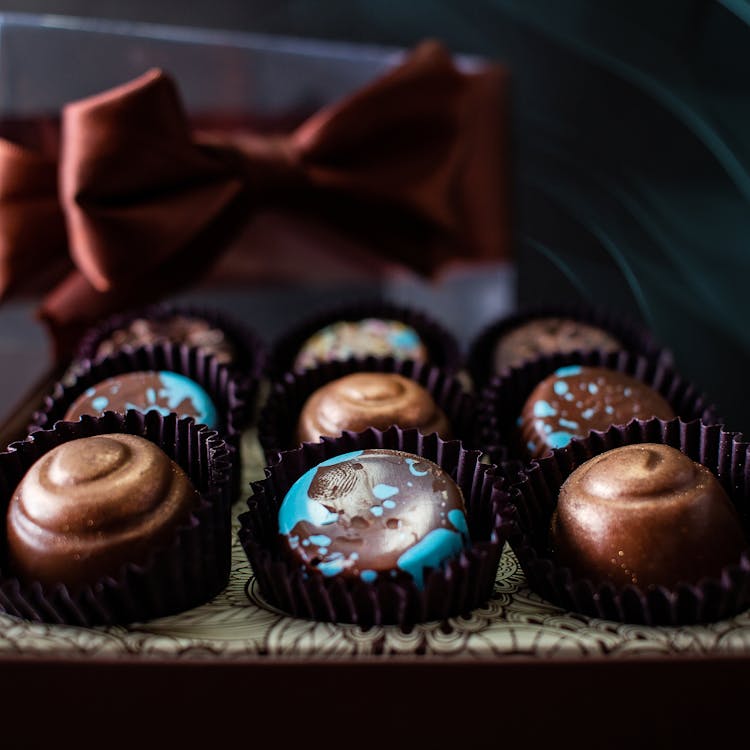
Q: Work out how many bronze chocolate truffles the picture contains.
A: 3